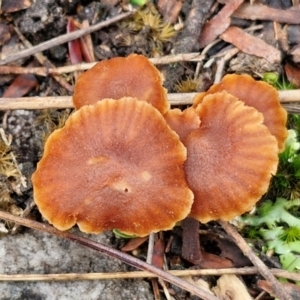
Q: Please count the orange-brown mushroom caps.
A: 4